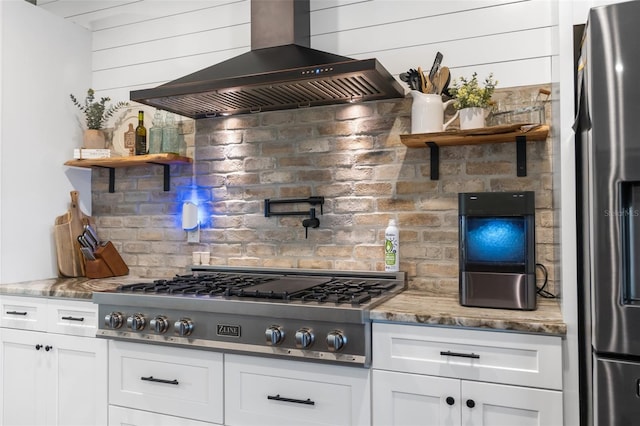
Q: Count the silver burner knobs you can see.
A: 7